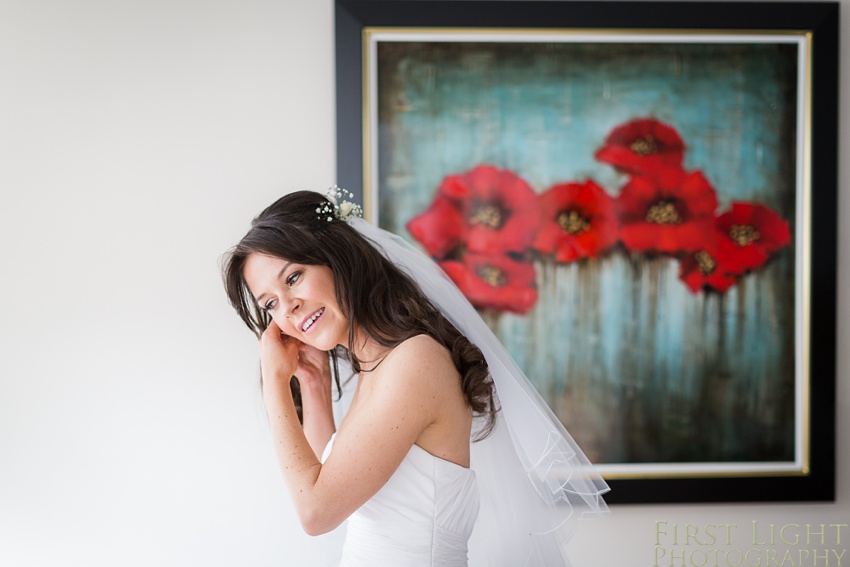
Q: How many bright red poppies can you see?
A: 7